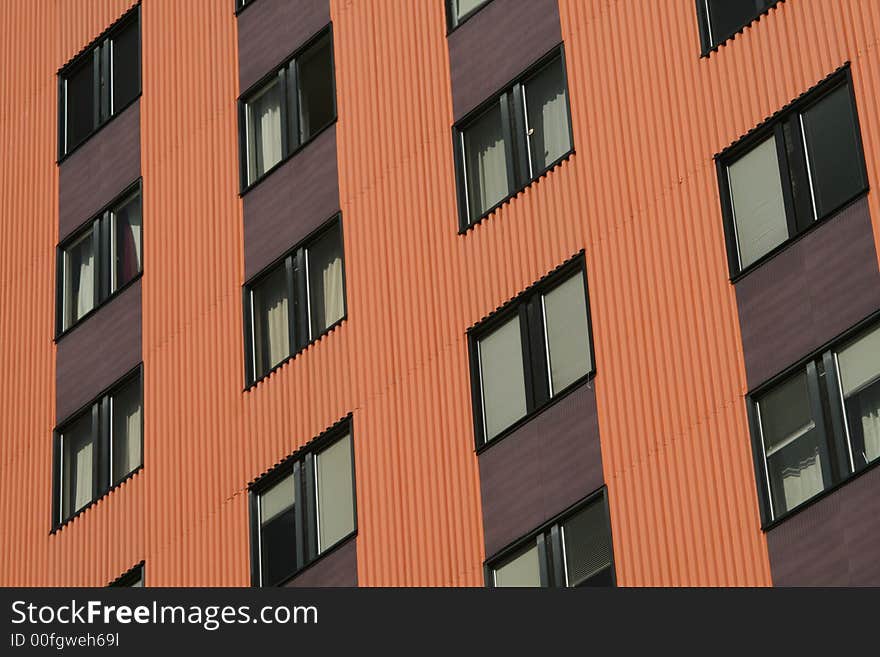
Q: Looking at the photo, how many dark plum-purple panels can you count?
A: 9